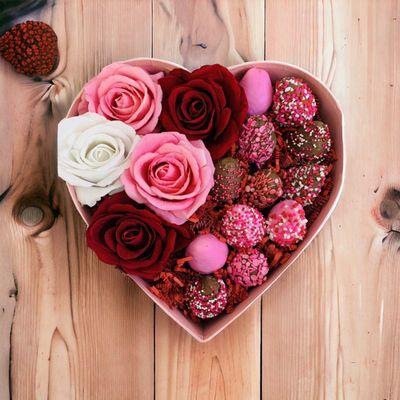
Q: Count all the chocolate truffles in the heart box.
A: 12